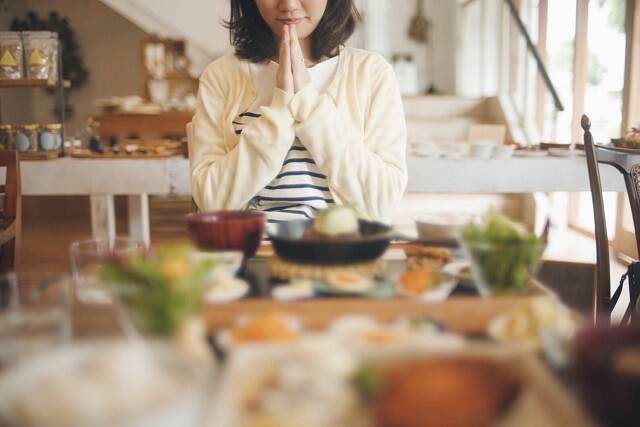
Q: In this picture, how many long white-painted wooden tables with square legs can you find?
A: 1